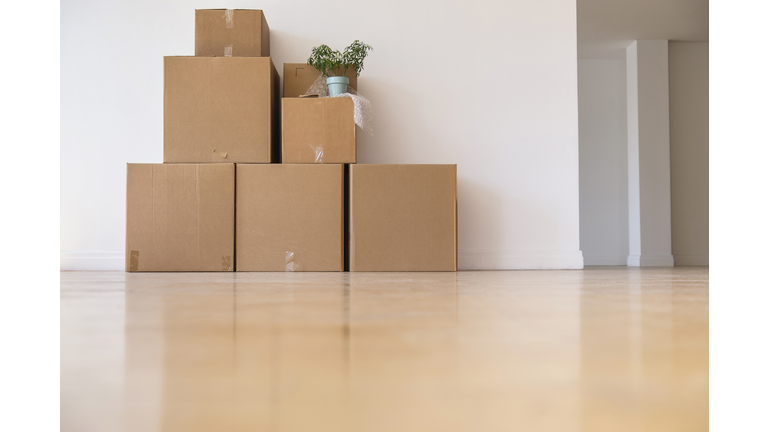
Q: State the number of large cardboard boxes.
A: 4